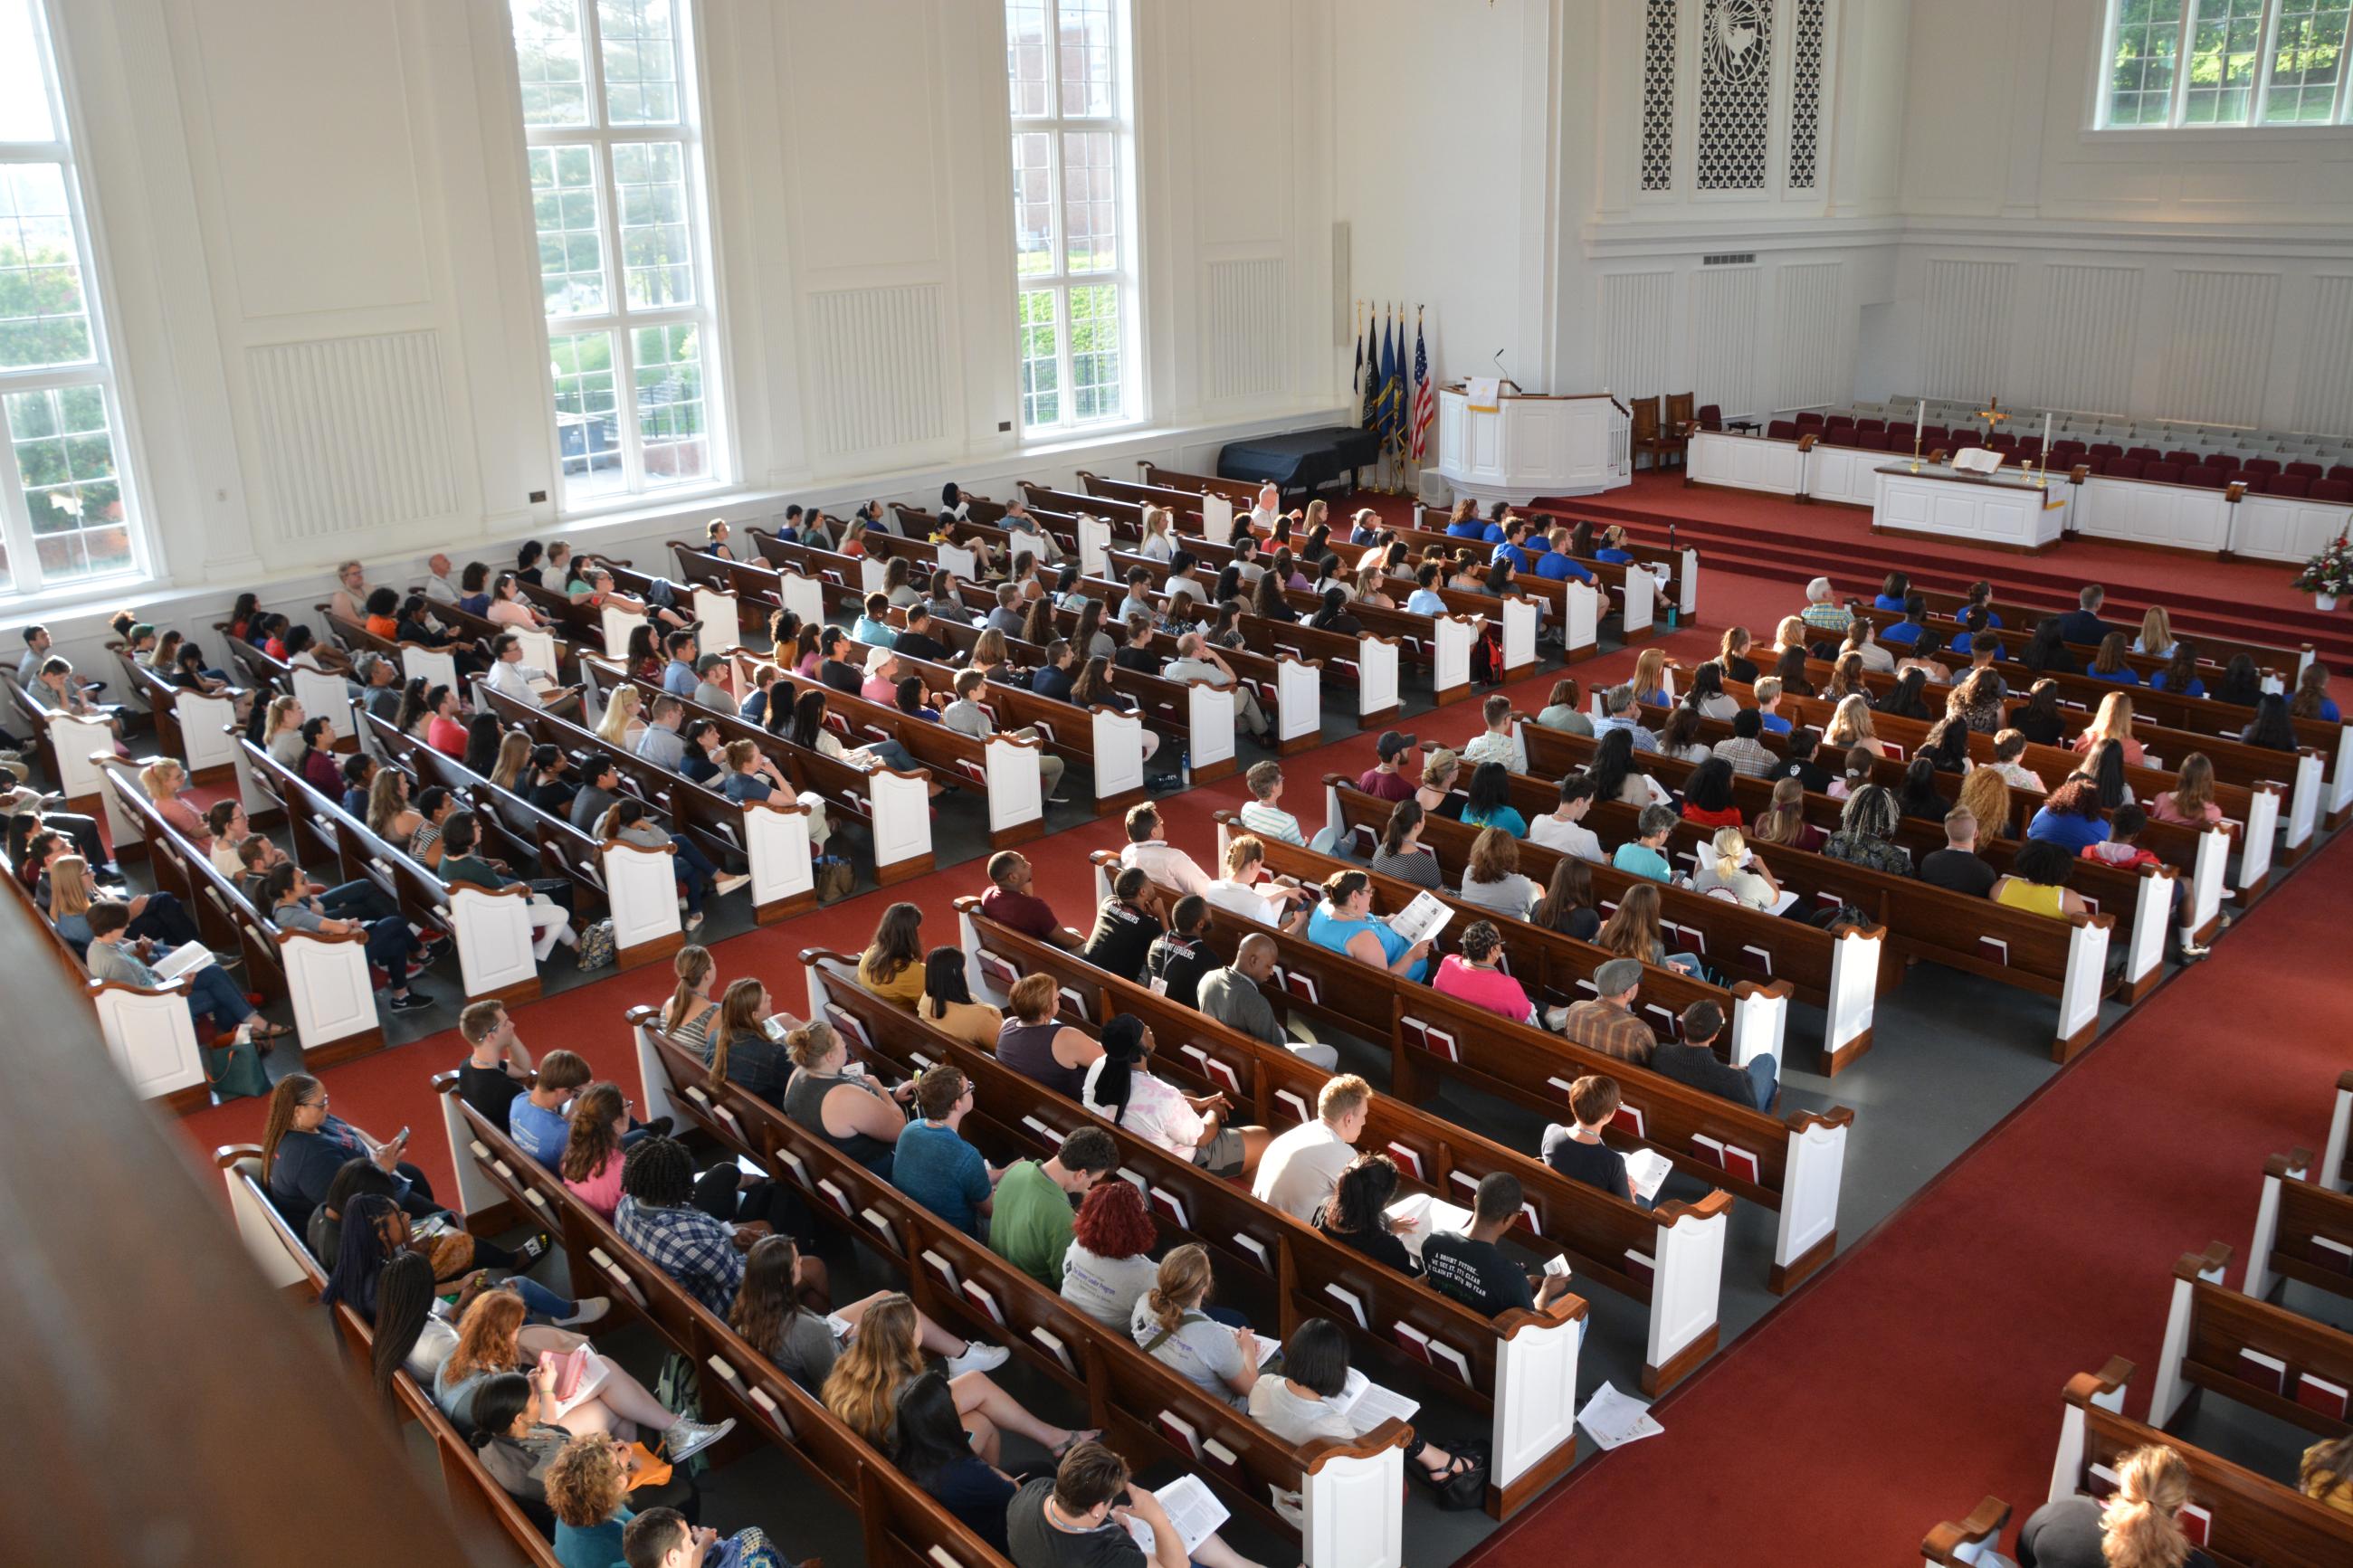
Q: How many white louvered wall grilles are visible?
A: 10